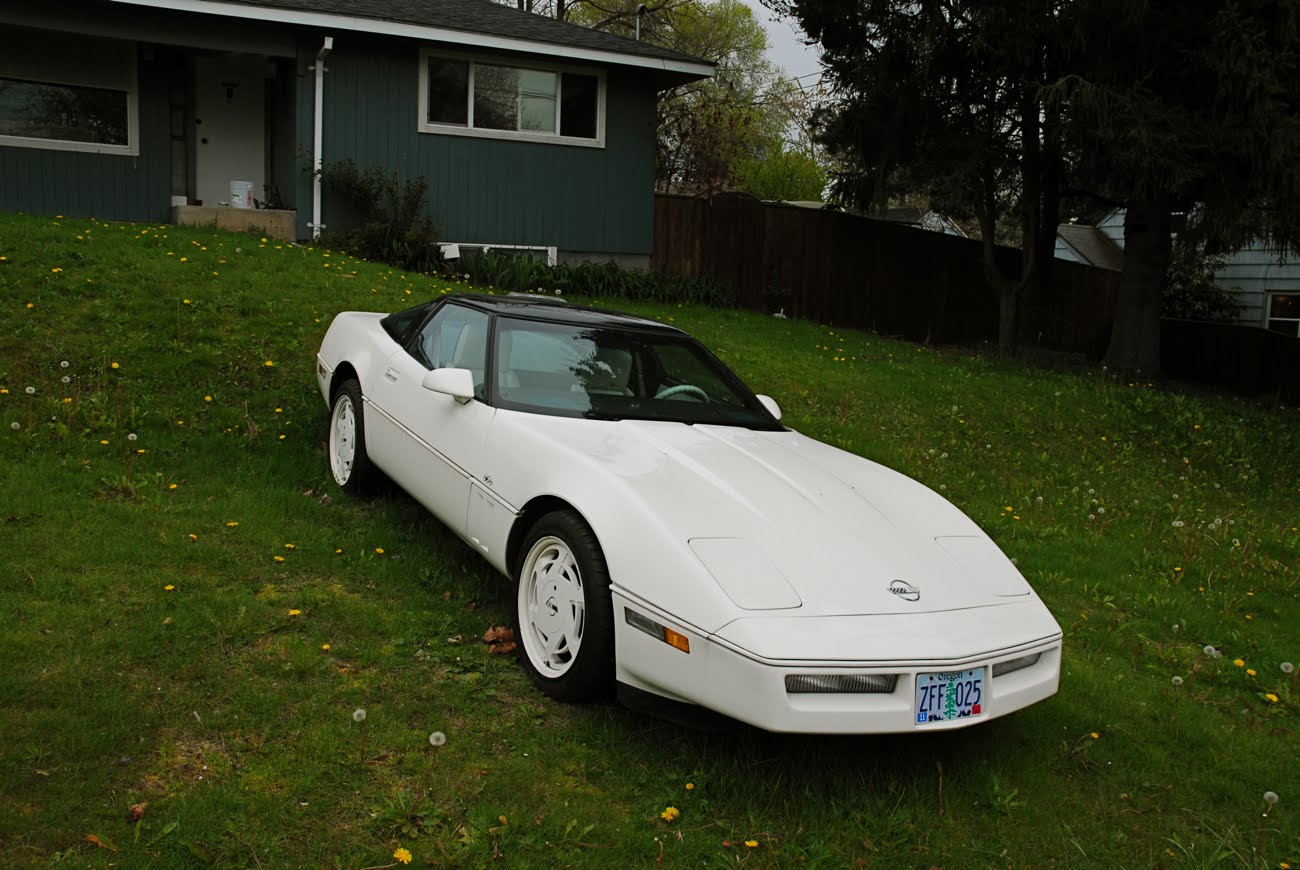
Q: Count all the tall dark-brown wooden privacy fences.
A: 1